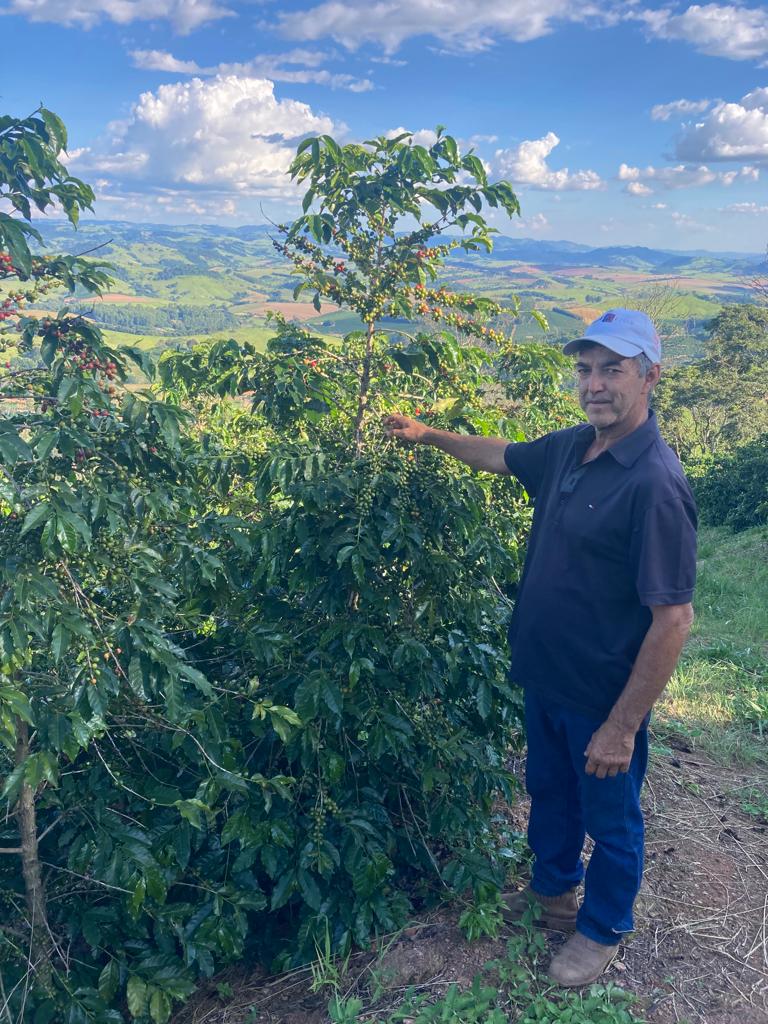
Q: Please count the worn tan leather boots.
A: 2